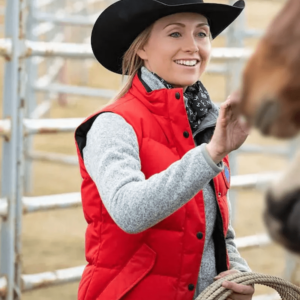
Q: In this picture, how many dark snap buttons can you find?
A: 4